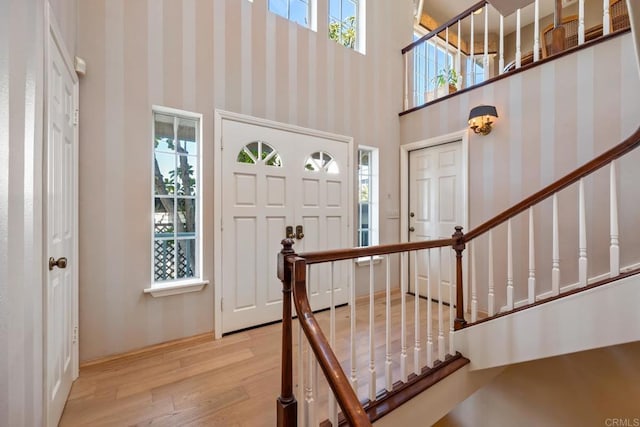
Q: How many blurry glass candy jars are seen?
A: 0